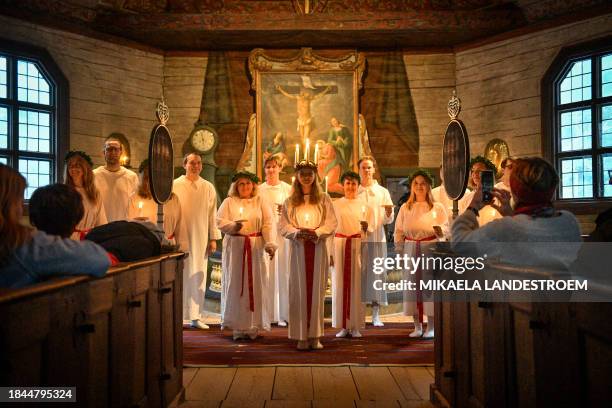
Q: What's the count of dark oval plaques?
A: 2